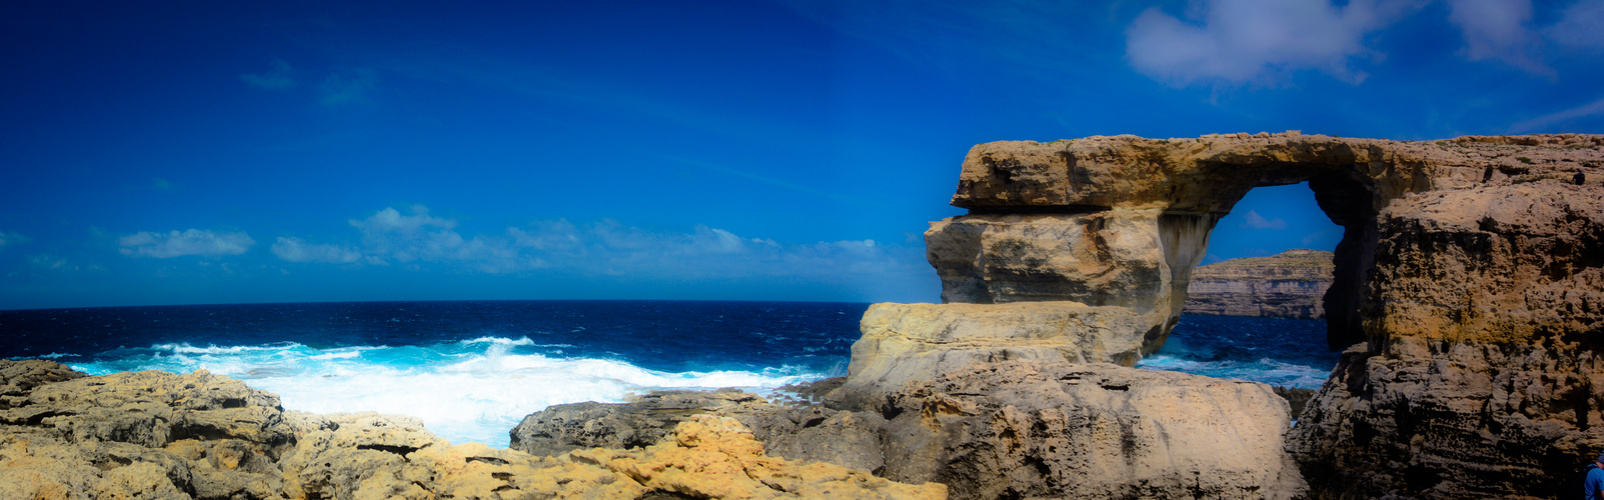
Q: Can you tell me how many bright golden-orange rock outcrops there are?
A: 1